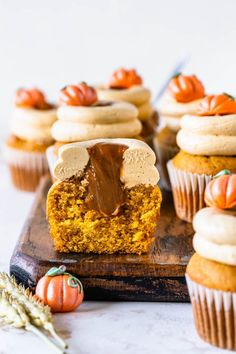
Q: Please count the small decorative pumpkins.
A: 7